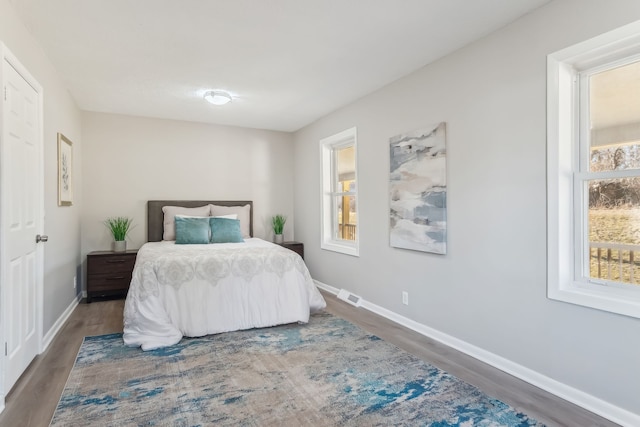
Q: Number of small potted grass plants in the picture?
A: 2